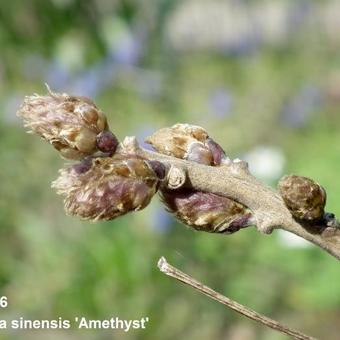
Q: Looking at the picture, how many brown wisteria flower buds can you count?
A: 5